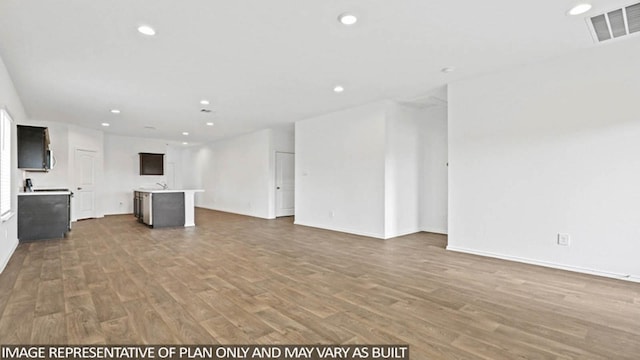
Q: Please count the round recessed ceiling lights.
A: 10